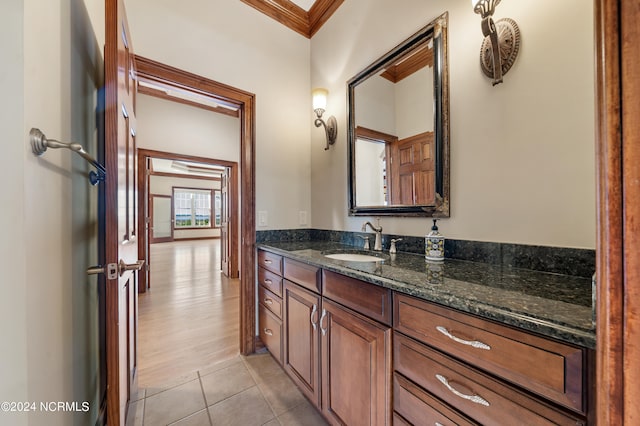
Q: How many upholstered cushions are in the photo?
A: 0